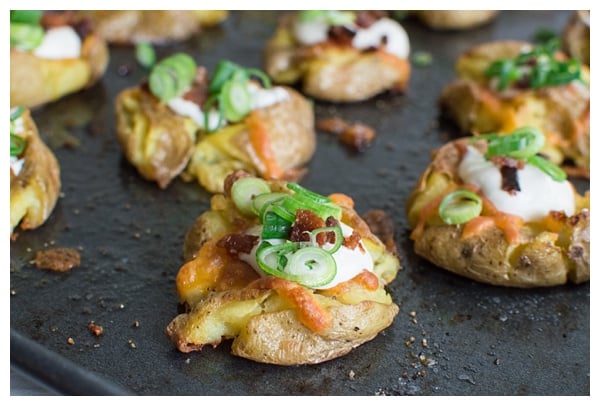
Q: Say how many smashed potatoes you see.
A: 10